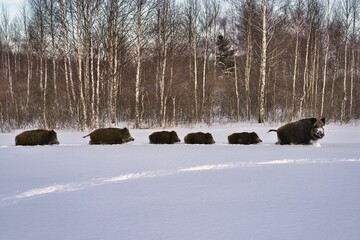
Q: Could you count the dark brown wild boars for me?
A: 6